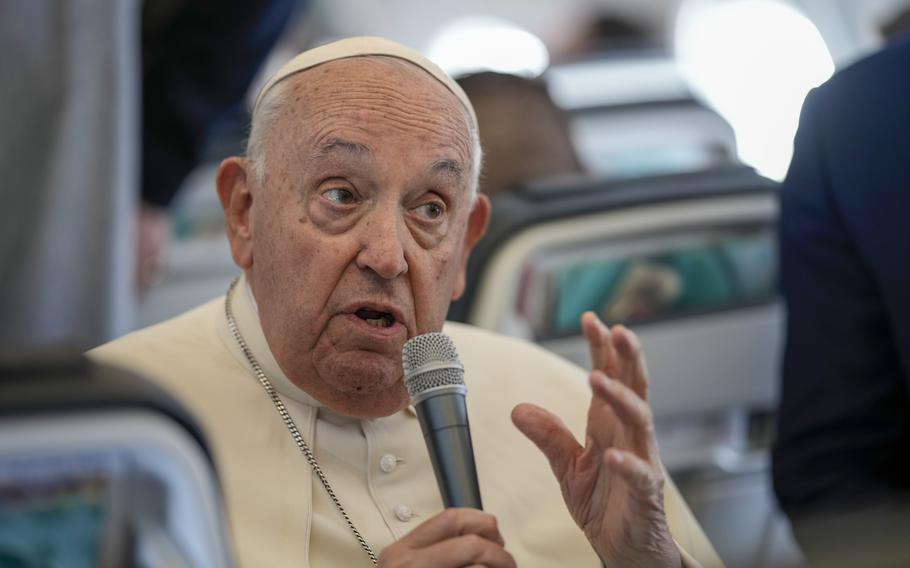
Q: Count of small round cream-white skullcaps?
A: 1